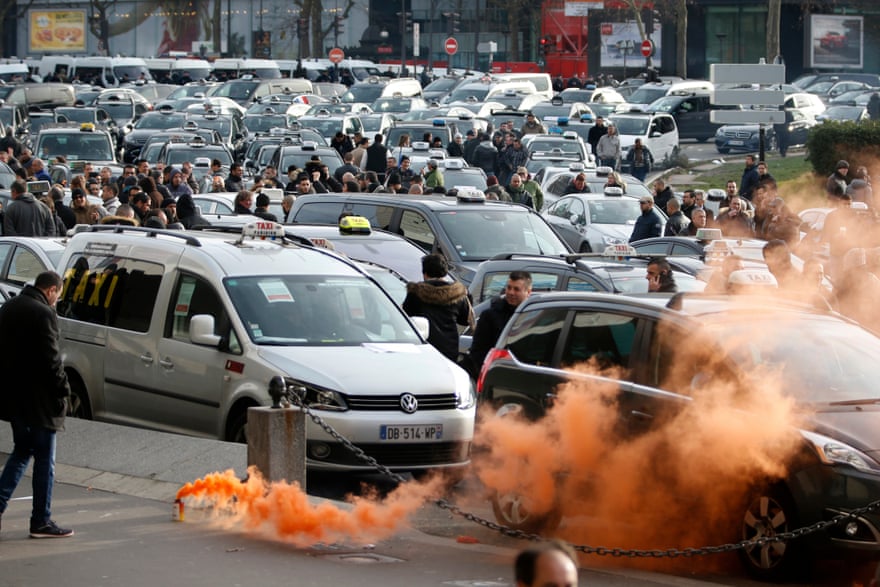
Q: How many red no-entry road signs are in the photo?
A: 3